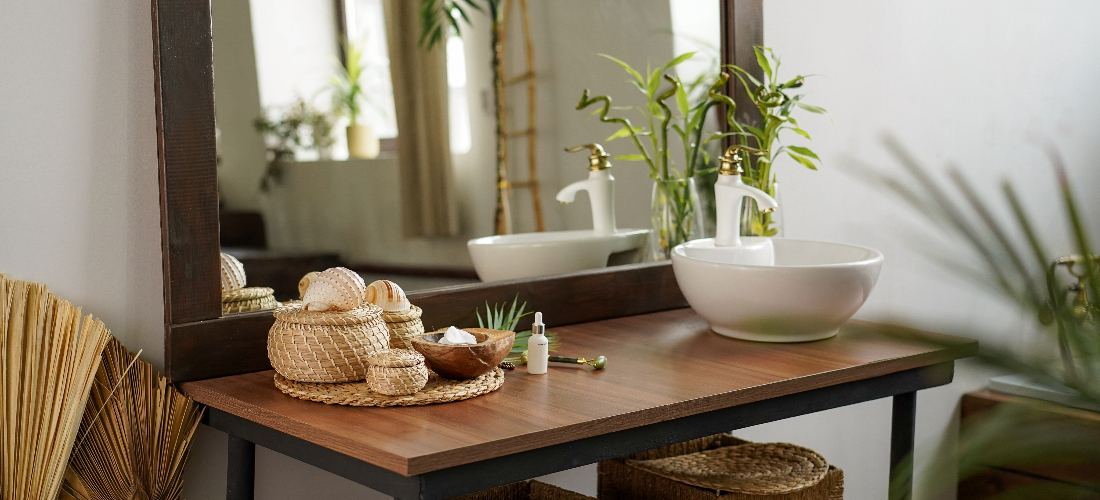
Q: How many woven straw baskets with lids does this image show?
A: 3